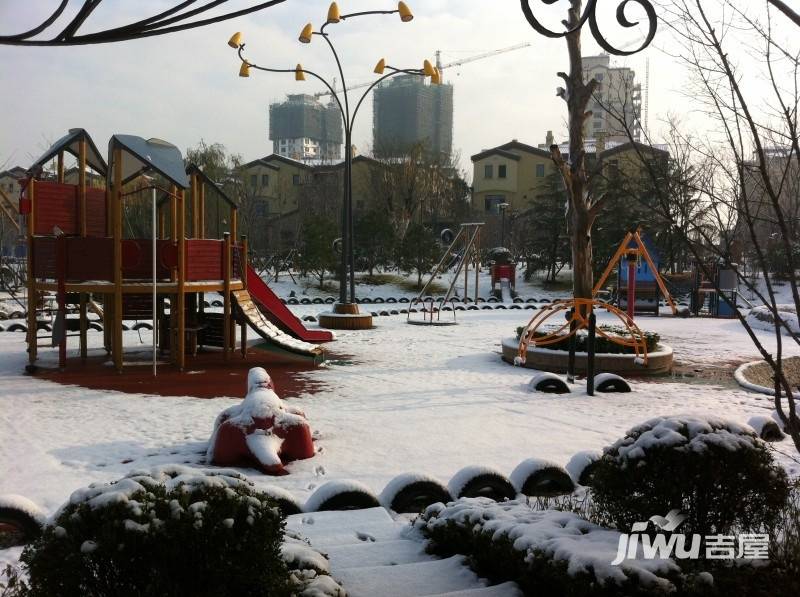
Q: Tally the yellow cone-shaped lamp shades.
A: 9